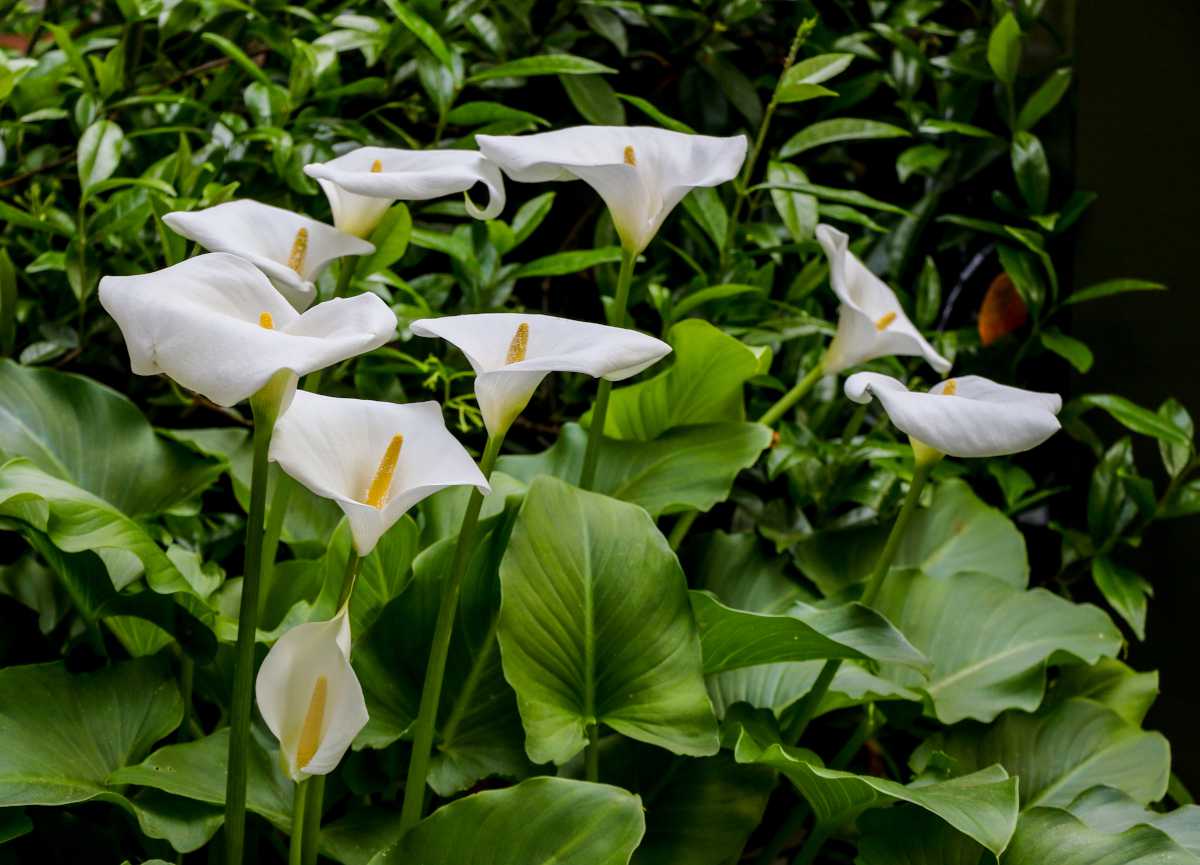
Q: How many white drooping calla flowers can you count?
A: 9